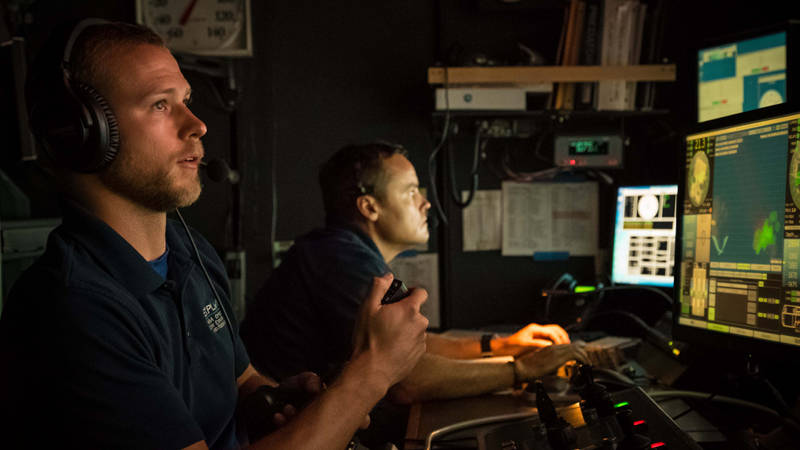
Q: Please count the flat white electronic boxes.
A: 1